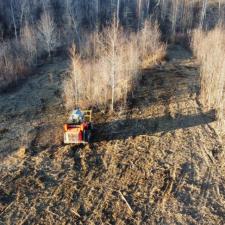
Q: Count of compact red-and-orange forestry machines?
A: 1